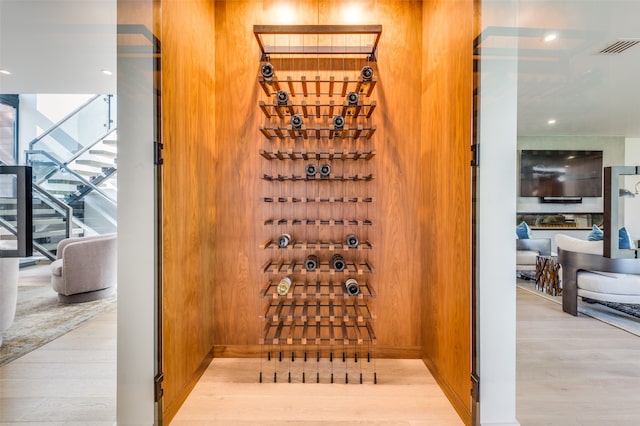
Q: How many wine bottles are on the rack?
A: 14